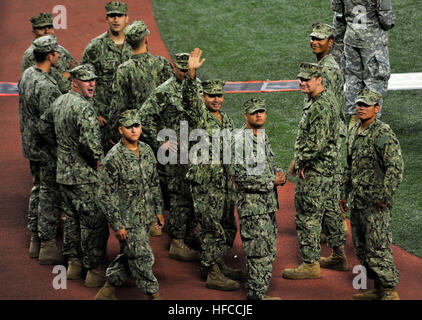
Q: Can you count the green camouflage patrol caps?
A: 12